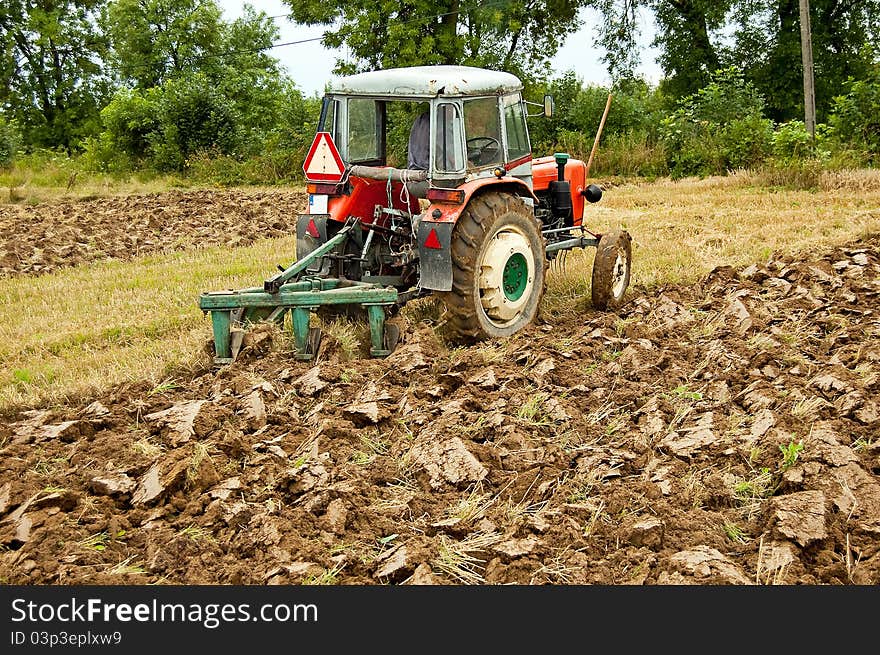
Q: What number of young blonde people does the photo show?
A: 0